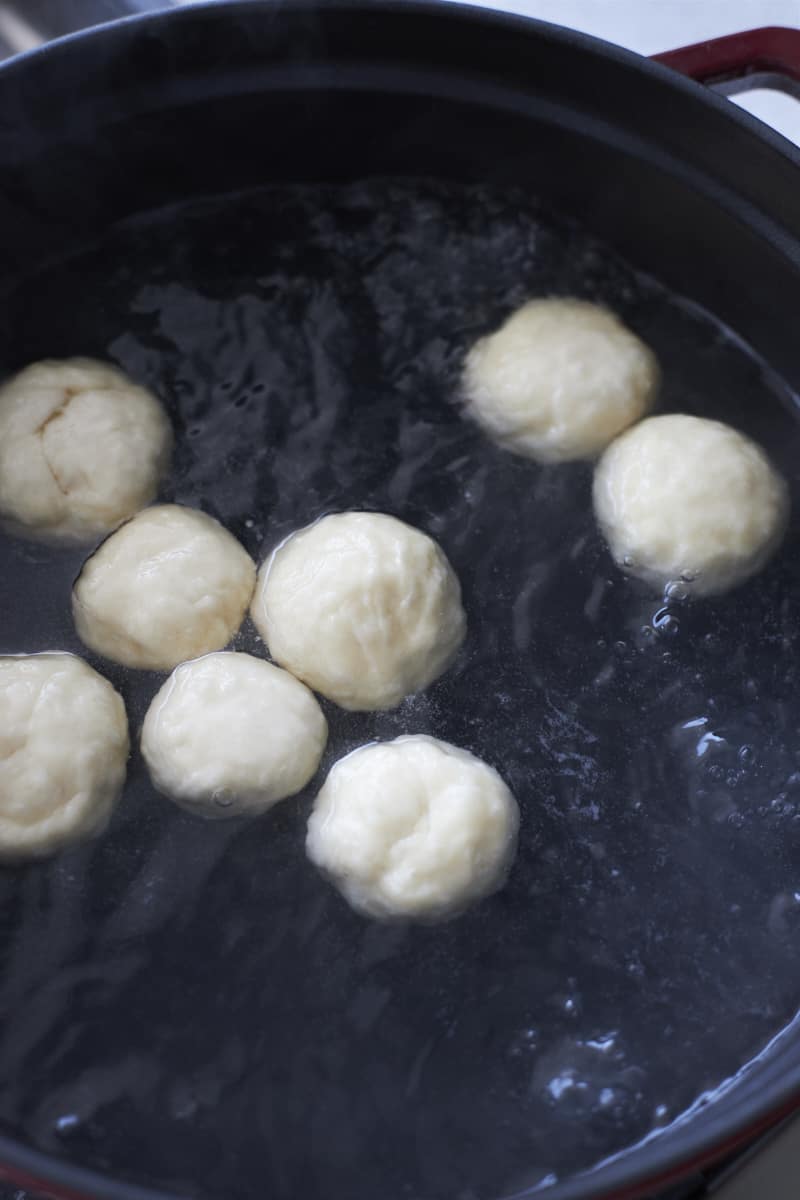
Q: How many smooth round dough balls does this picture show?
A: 8